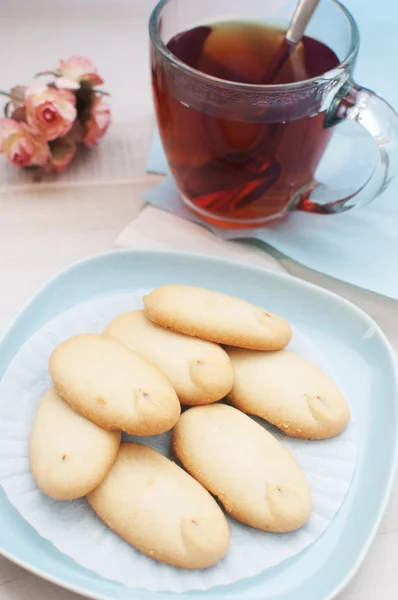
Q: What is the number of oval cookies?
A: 7